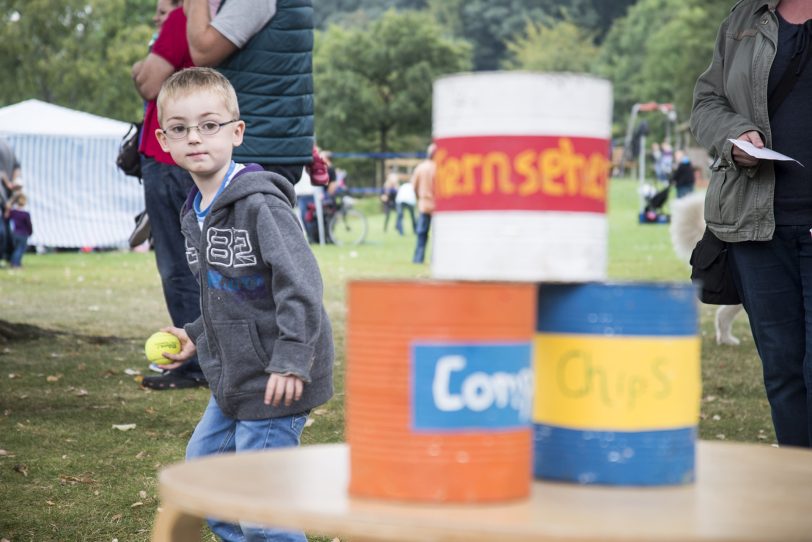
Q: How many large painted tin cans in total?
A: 3